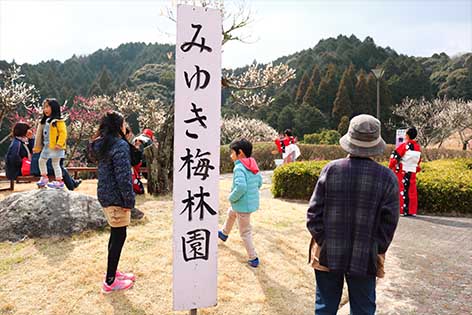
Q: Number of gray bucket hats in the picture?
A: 1